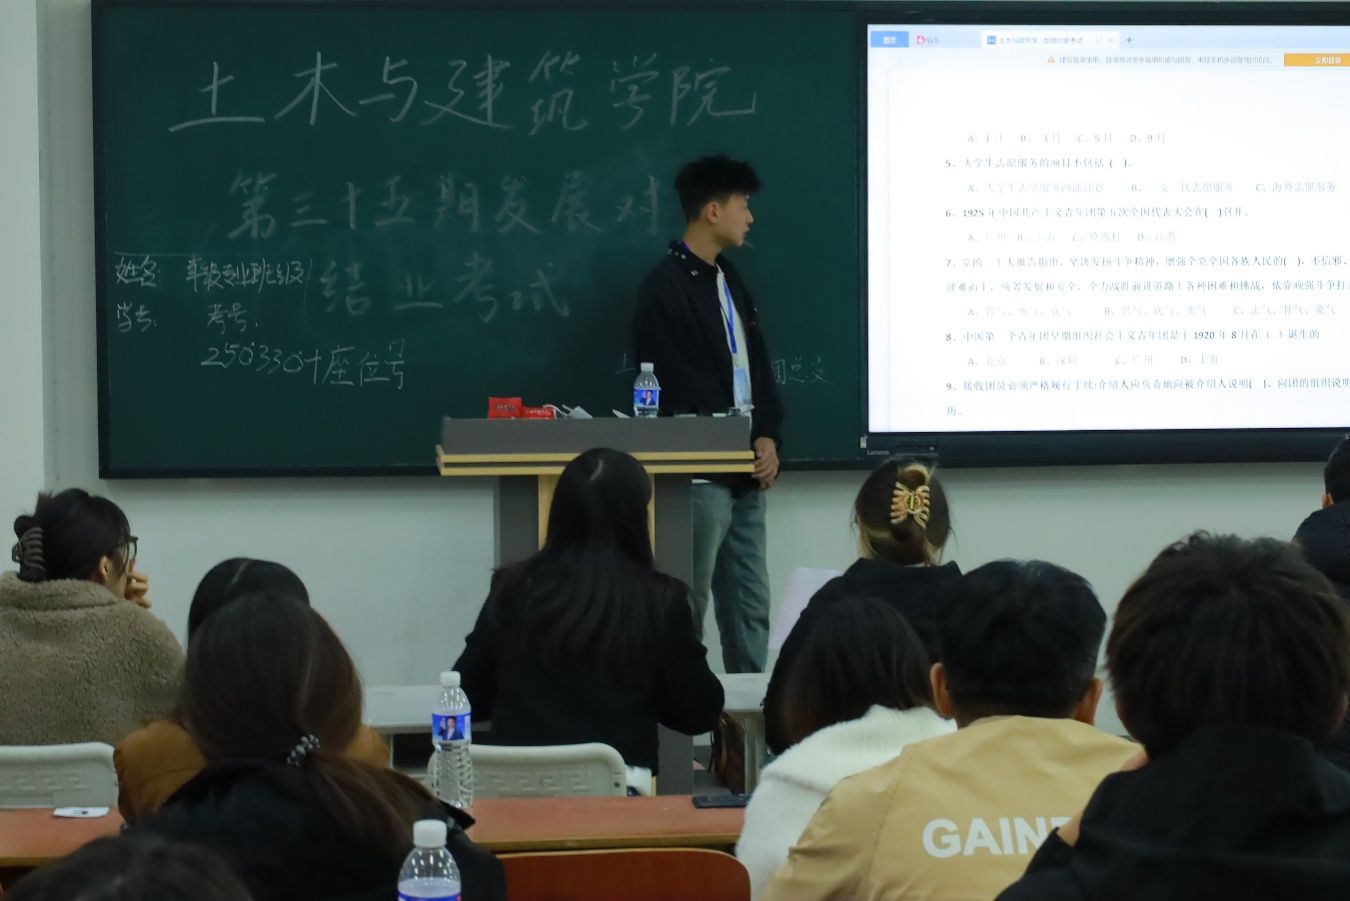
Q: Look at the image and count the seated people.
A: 10